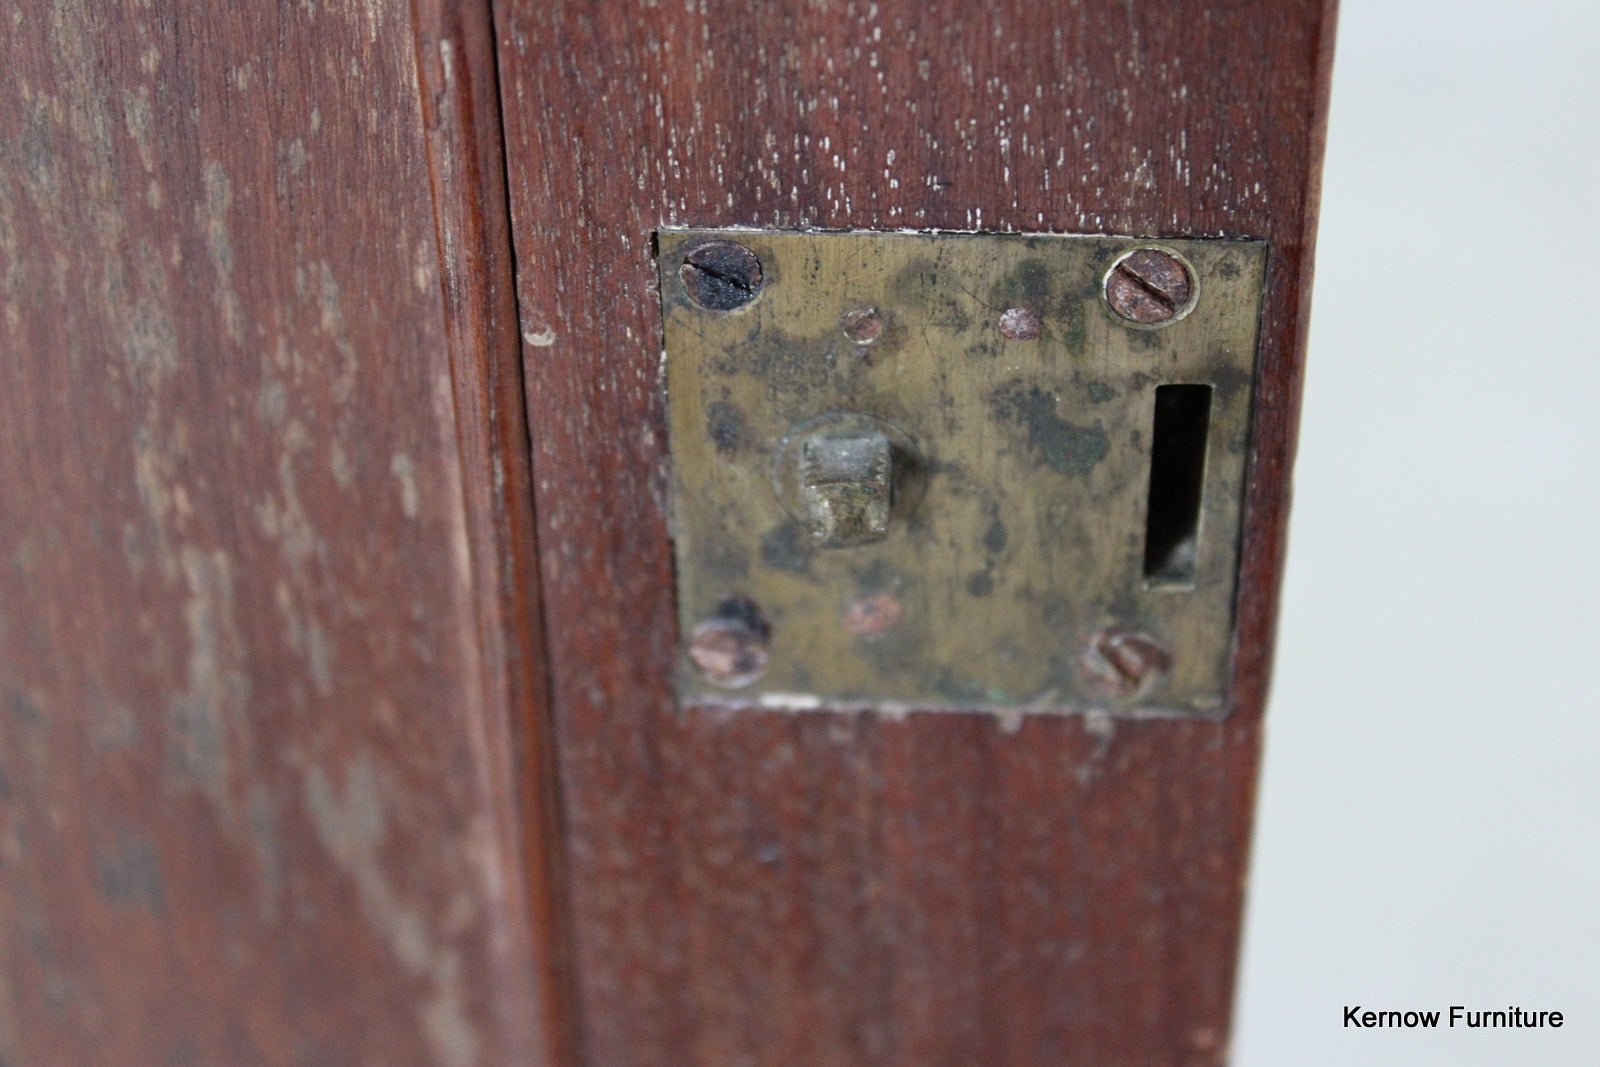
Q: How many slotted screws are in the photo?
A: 4